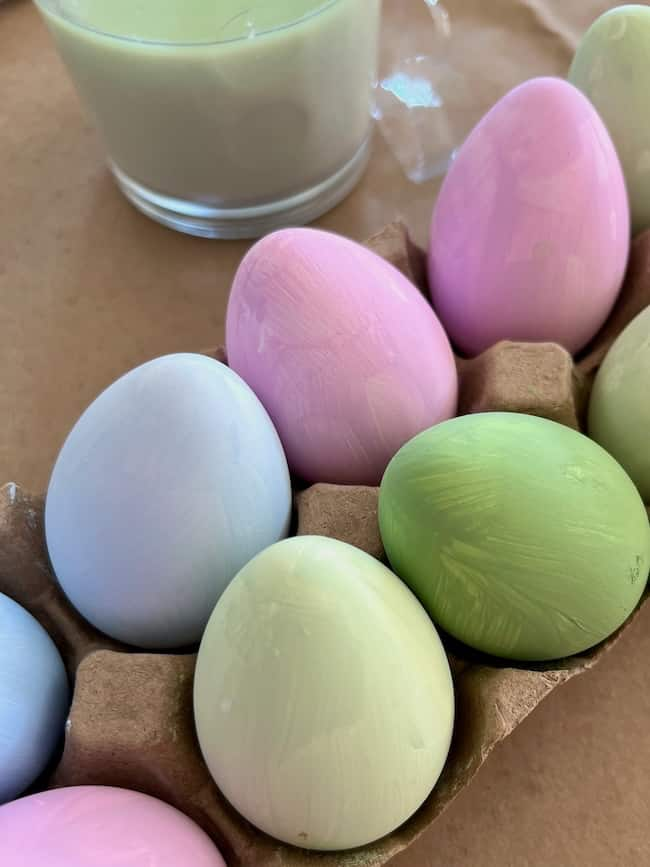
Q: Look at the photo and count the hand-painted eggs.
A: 9